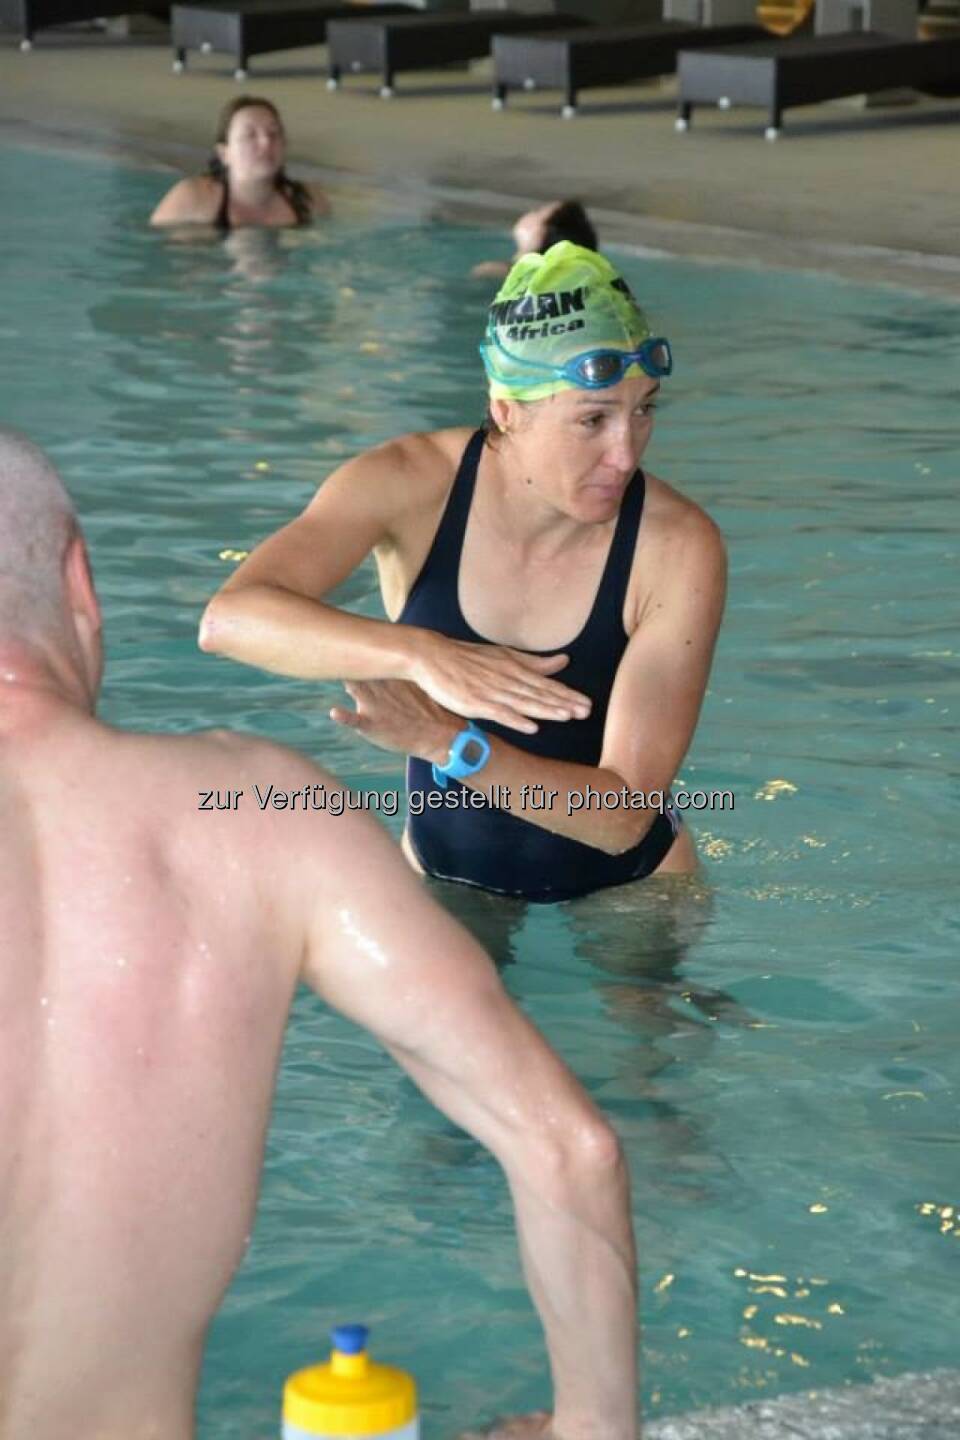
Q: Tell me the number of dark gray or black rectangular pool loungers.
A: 5